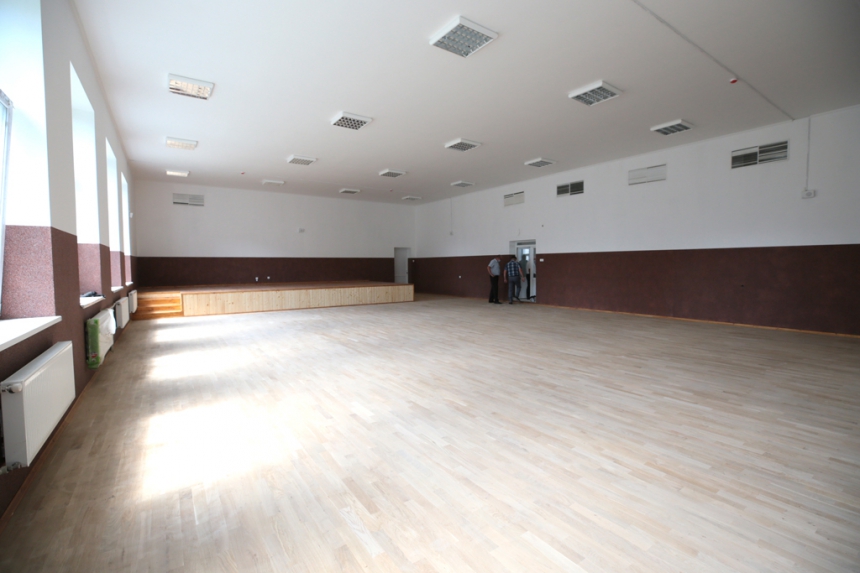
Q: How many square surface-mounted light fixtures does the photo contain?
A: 15